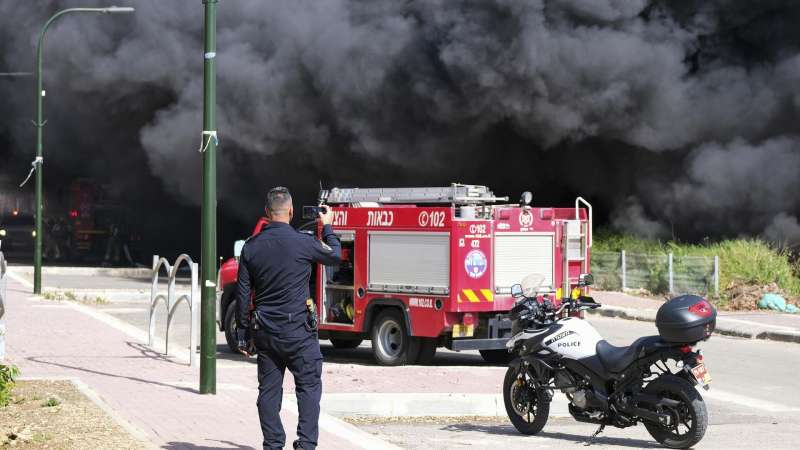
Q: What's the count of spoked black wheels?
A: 2